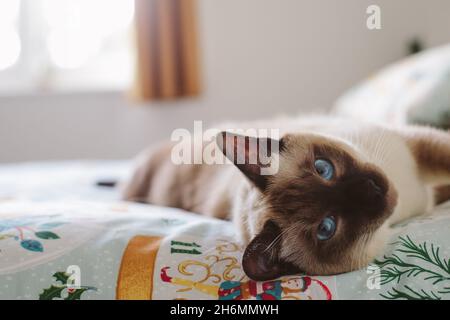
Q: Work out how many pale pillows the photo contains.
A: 1